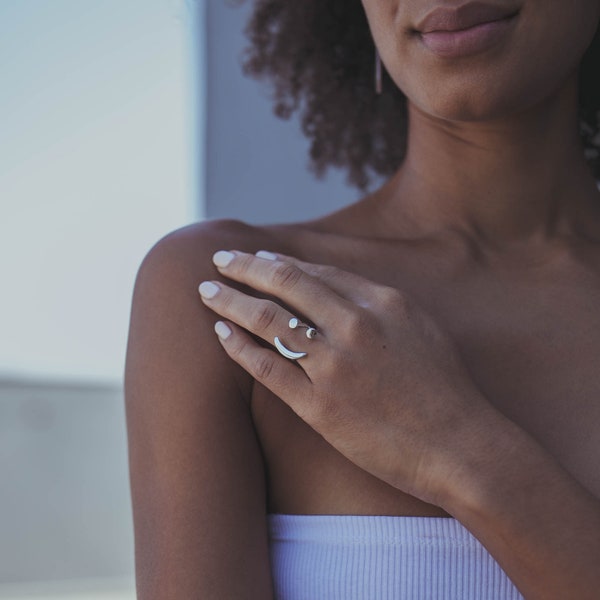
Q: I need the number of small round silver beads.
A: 2